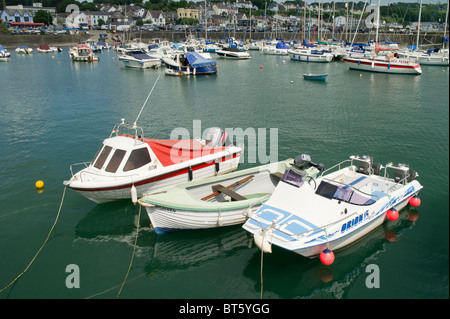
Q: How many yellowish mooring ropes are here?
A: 3